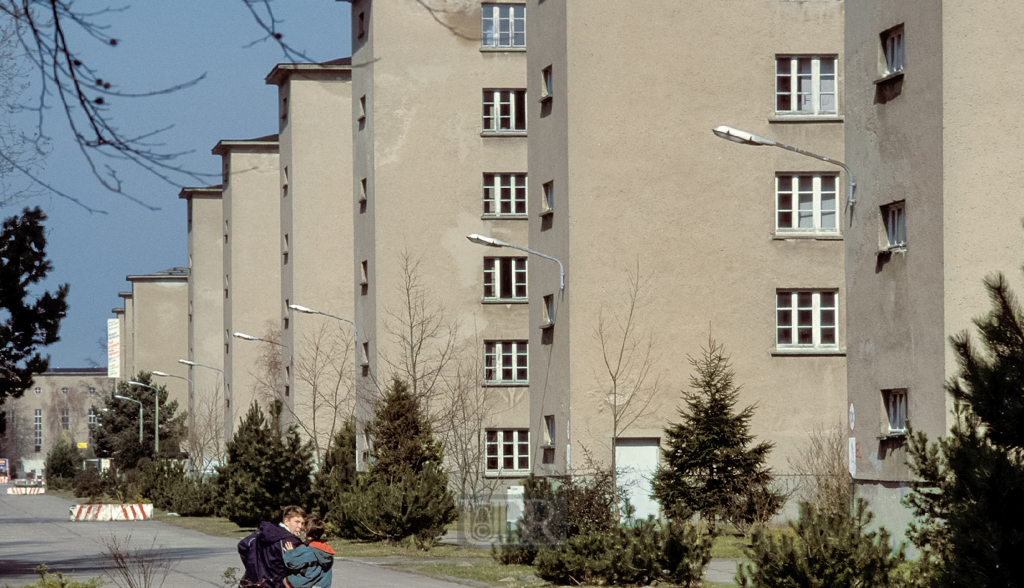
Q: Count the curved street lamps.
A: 8